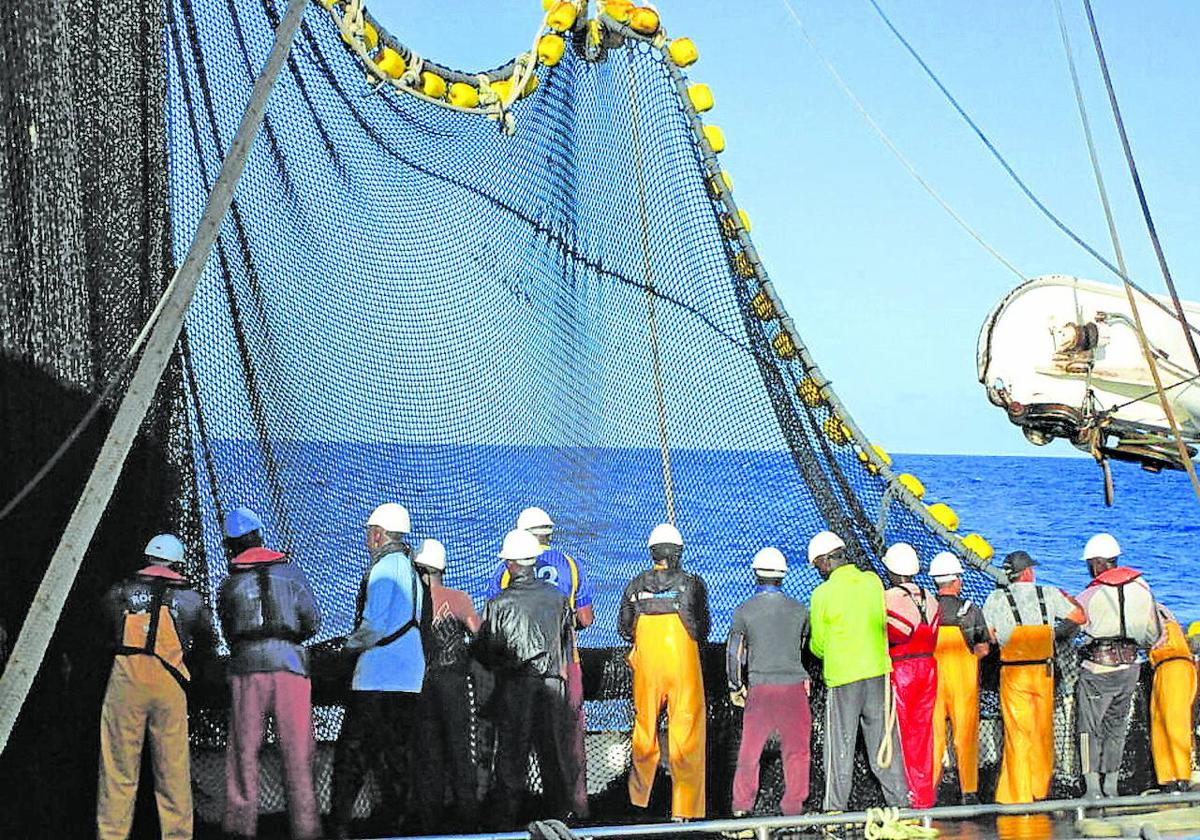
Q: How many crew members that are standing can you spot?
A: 14